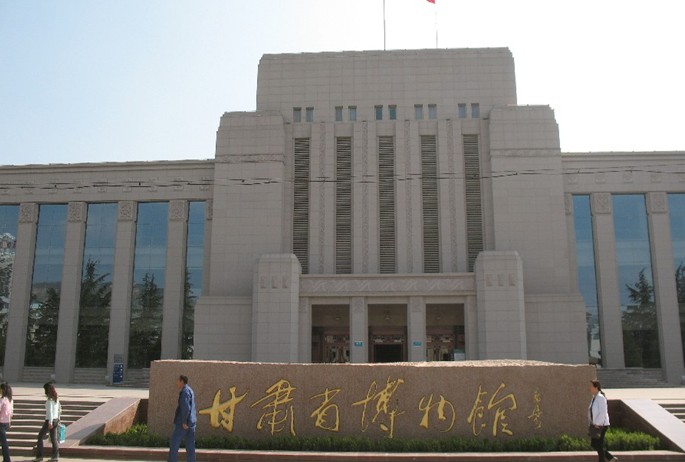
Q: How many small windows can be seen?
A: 10